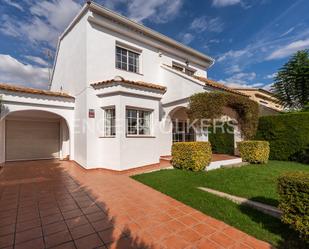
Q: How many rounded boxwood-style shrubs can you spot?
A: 3